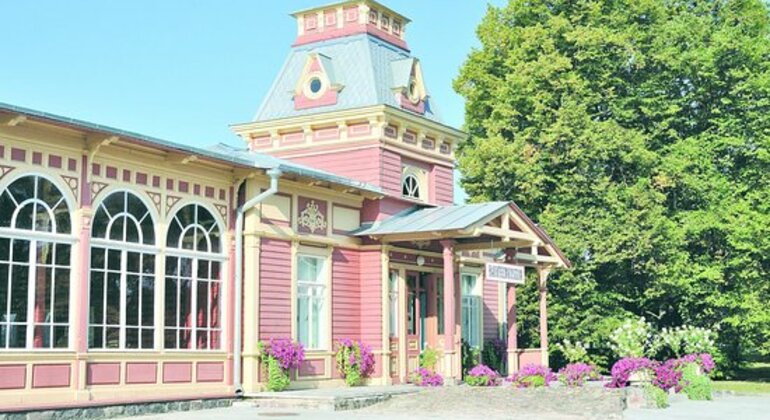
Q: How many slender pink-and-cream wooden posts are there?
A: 3